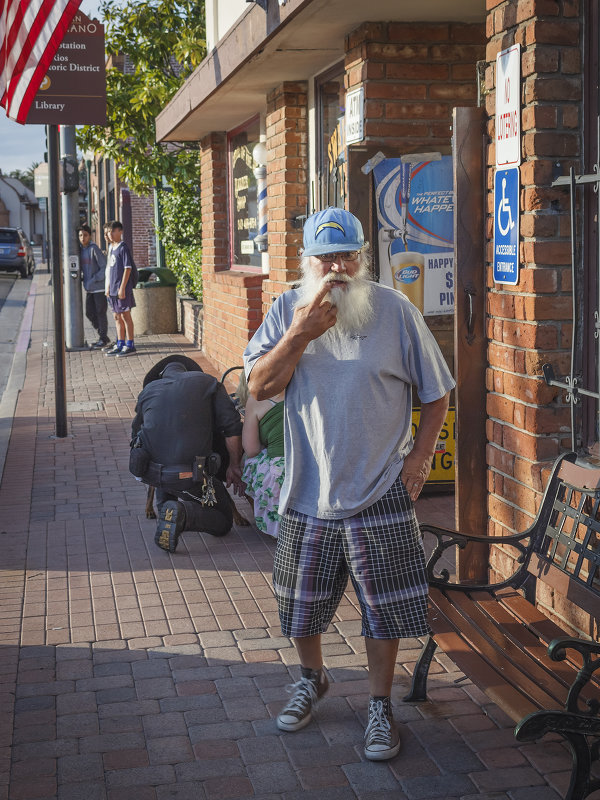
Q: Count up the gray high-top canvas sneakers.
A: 2